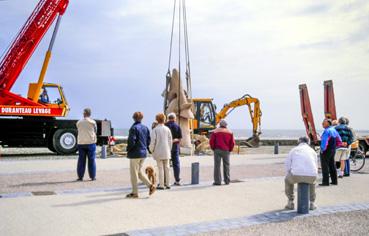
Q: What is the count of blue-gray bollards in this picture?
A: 4